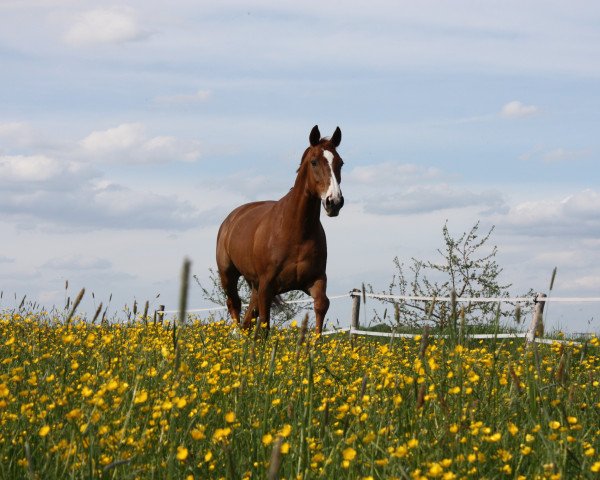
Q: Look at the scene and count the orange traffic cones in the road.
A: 0